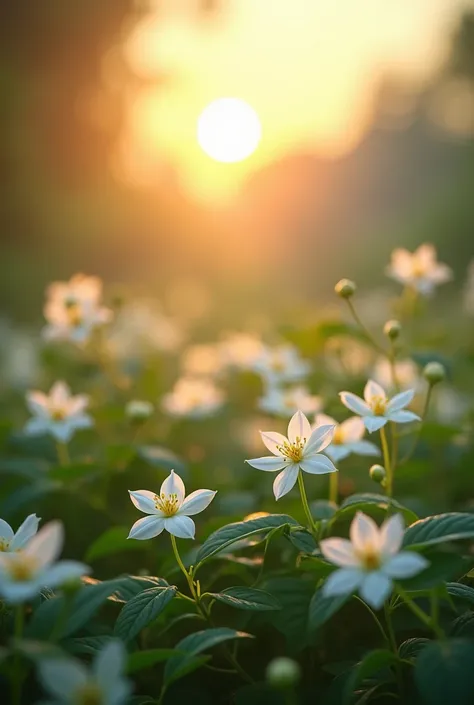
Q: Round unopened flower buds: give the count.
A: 6